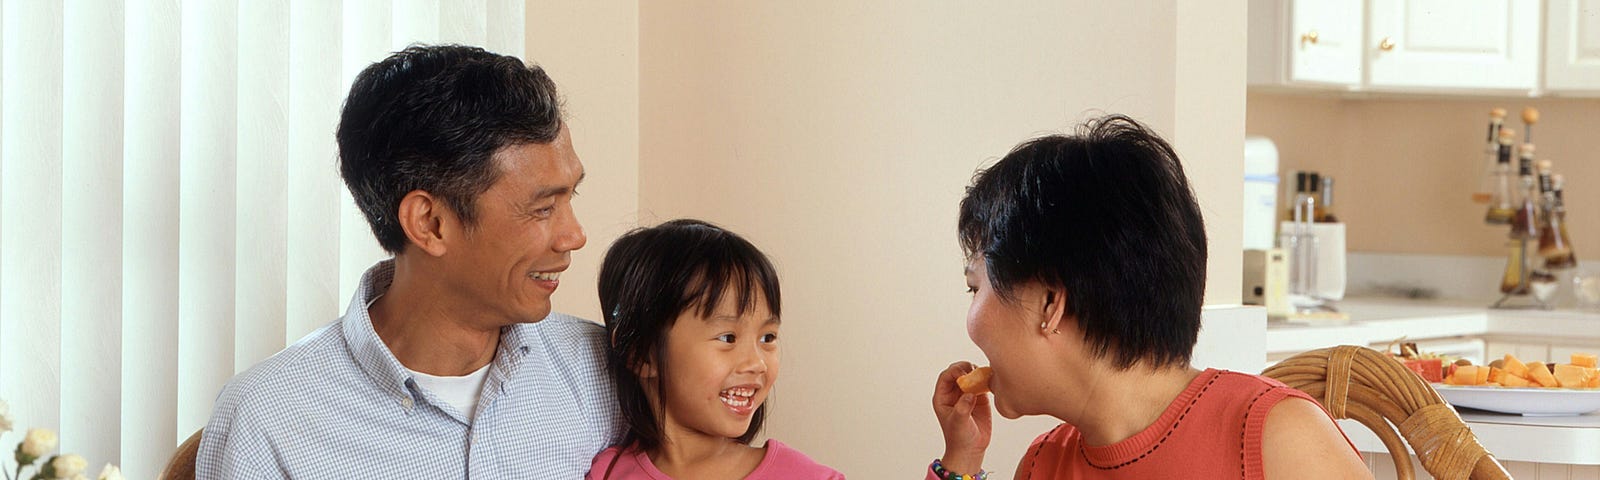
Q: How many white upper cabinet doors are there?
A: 3